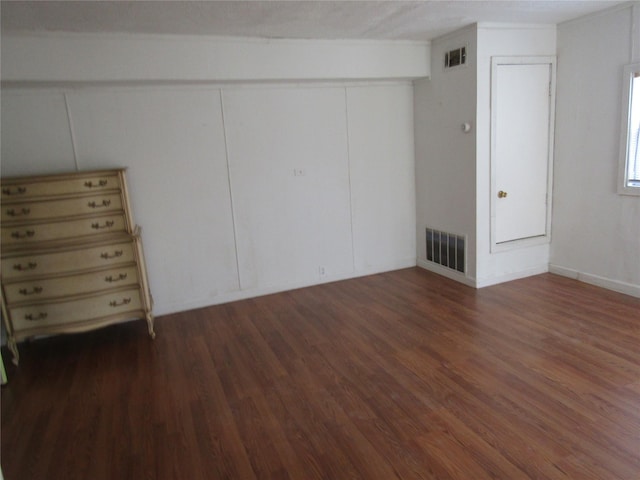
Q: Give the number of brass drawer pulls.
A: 12